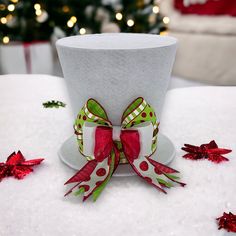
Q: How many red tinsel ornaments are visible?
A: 3